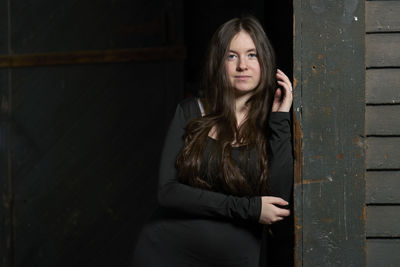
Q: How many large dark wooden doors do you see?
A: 1